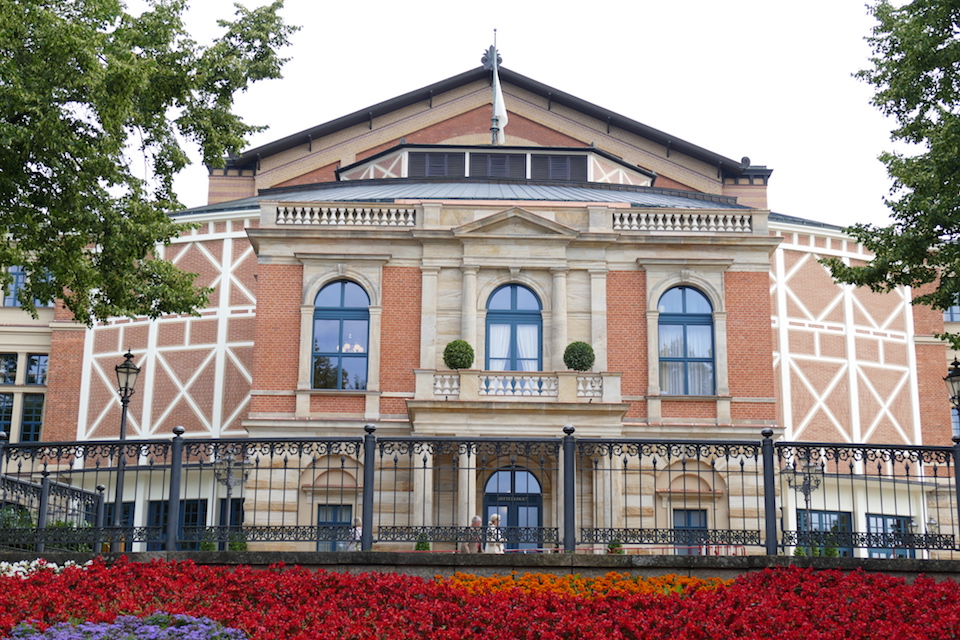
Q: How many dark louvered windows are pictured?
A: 3